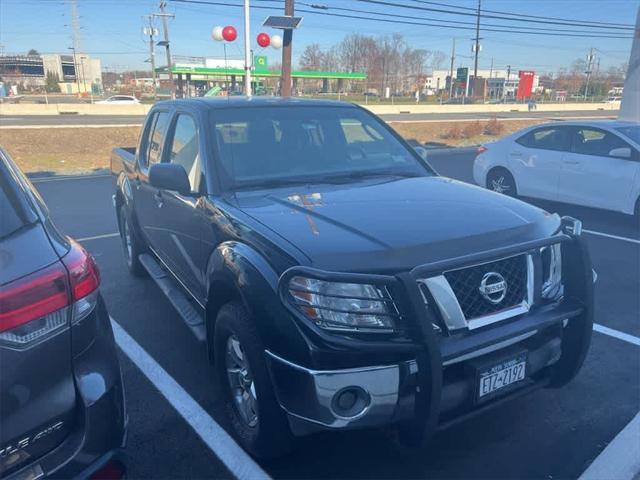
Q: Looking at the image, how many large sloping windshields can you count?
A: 1